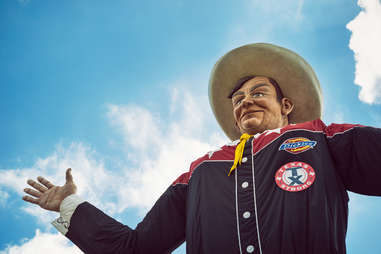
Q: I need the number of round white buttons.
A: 4